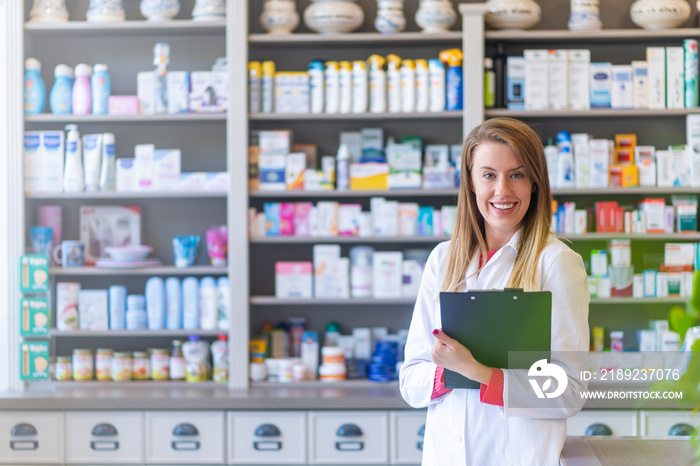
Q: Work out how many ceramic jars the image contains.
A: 11